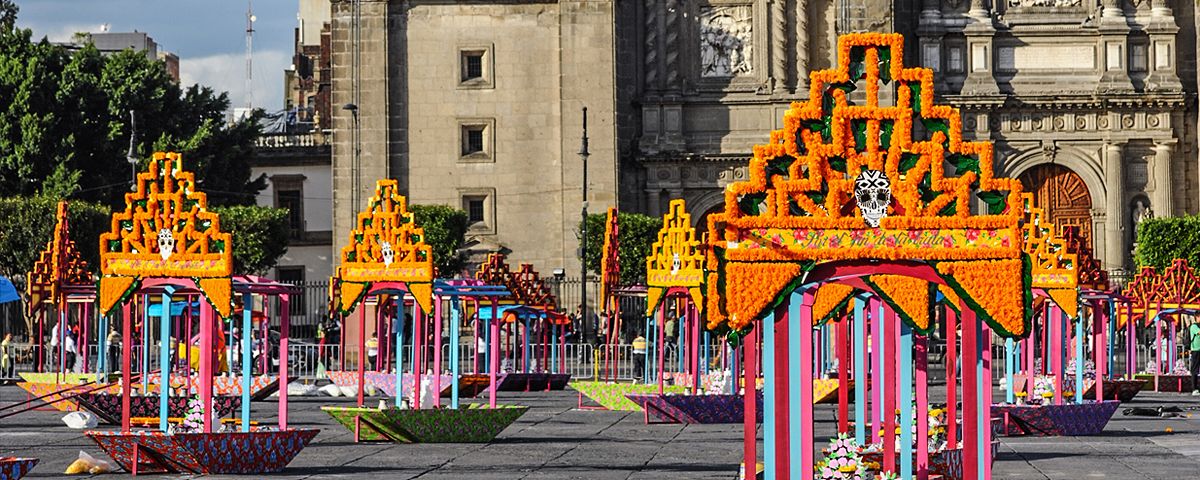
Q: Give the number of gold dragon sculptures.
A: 0